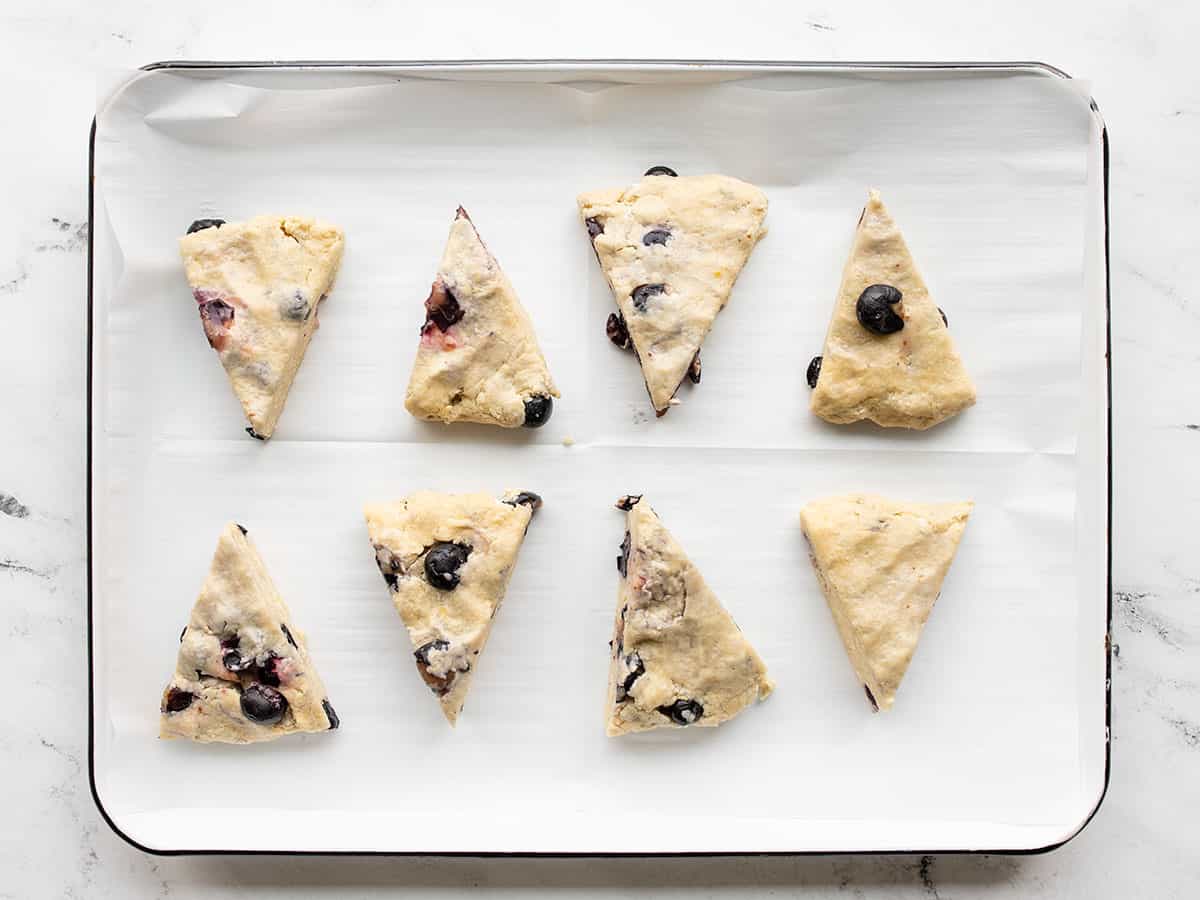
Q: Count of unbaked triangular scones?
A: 8